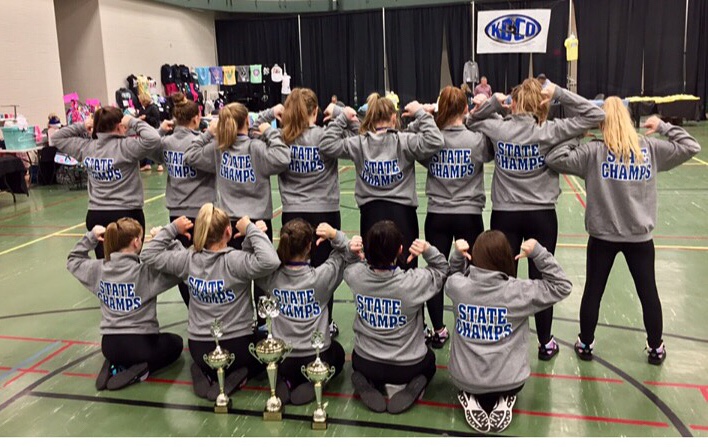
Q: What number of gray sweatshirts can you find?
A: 13